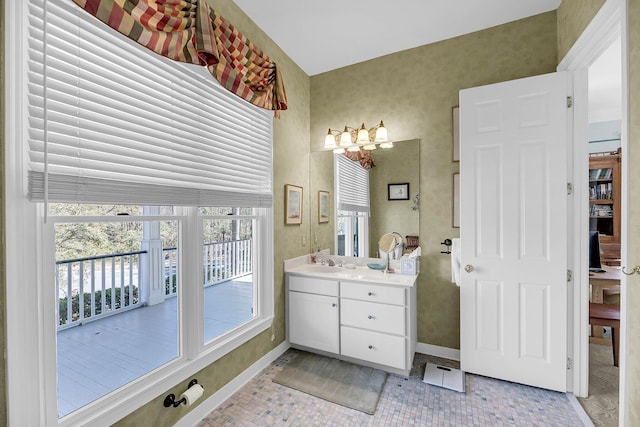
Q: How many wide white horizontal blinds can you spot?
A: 1